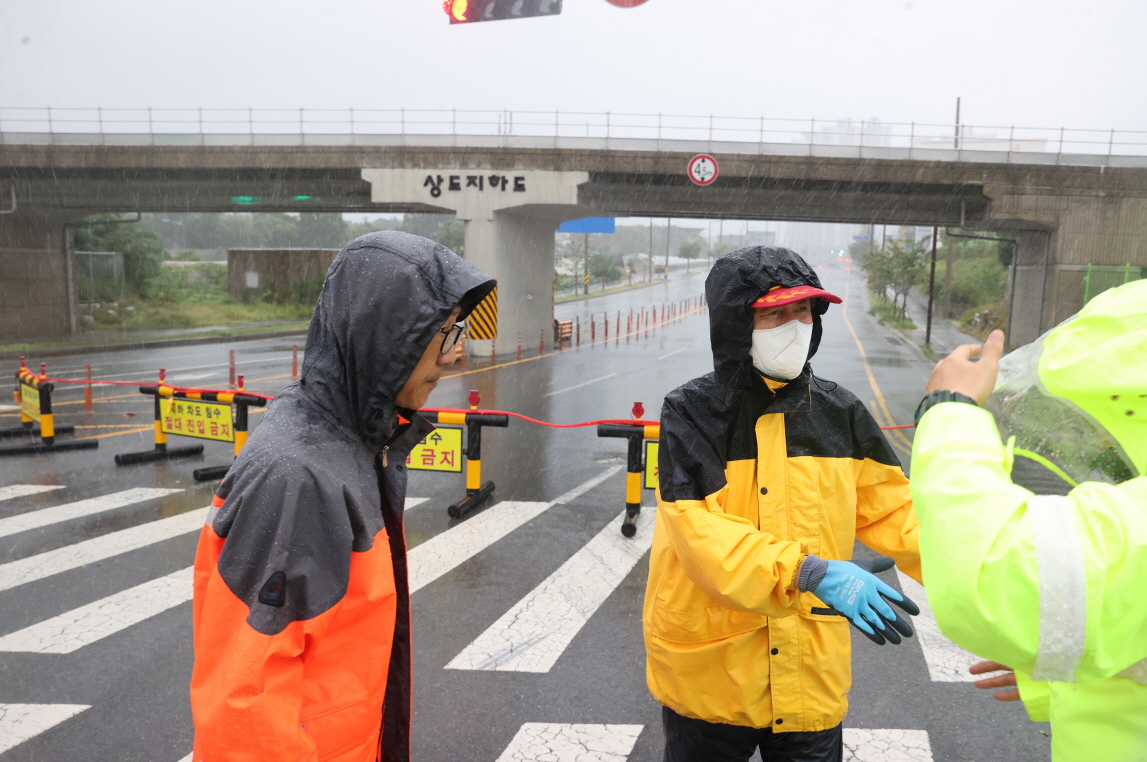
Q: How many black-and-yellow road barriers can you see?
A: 4